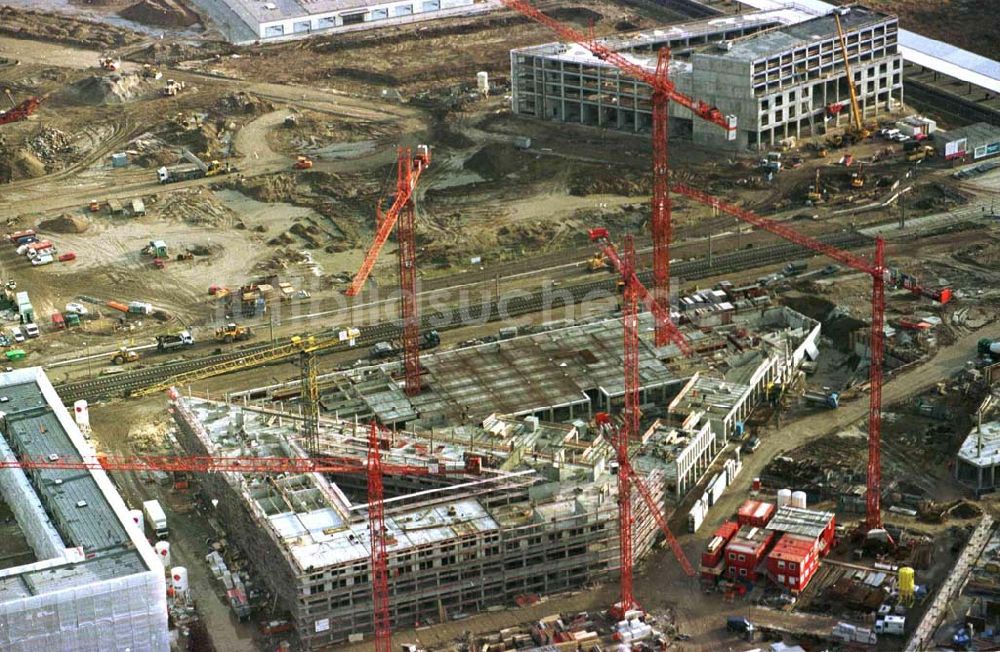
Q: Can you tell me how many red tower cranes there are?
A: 6